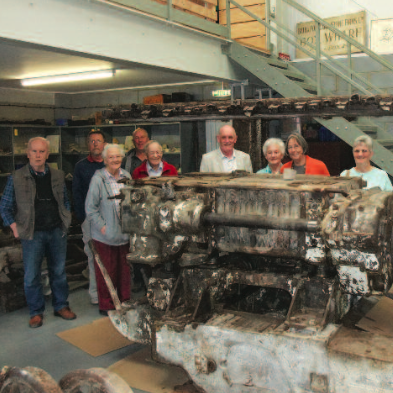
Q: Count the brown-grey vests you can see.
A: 1